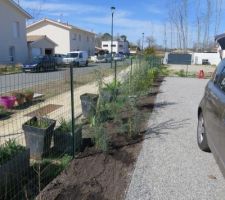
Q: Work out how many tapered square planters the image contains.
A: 2